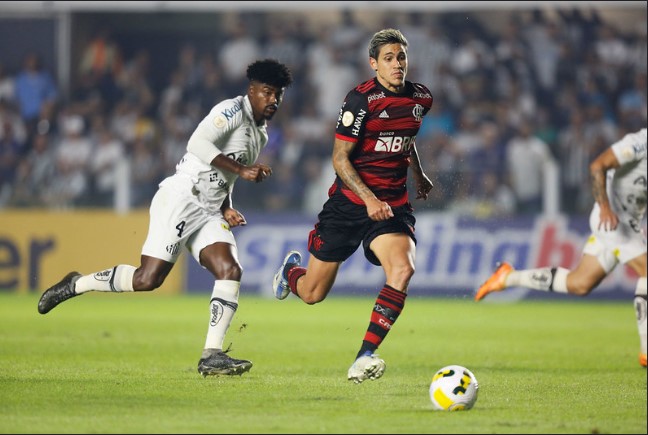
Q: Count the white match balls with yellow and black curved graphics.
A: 1